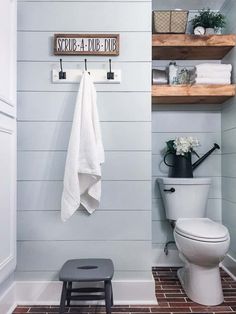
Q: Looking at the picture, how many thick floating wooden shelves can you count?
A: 2